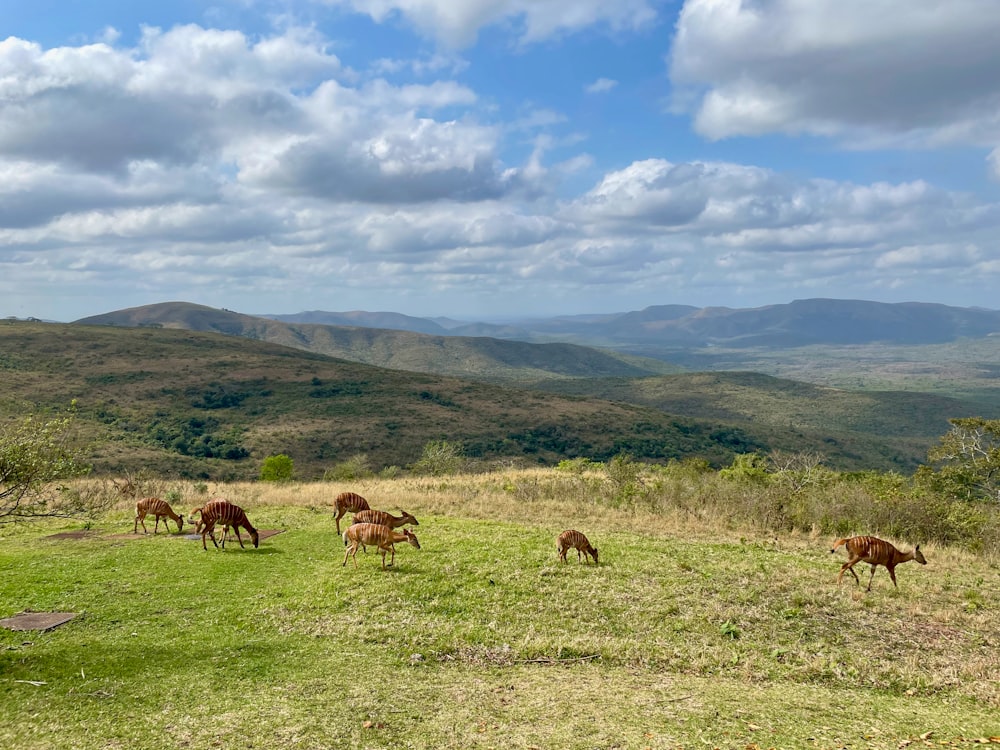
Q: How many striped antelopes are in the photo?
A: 8